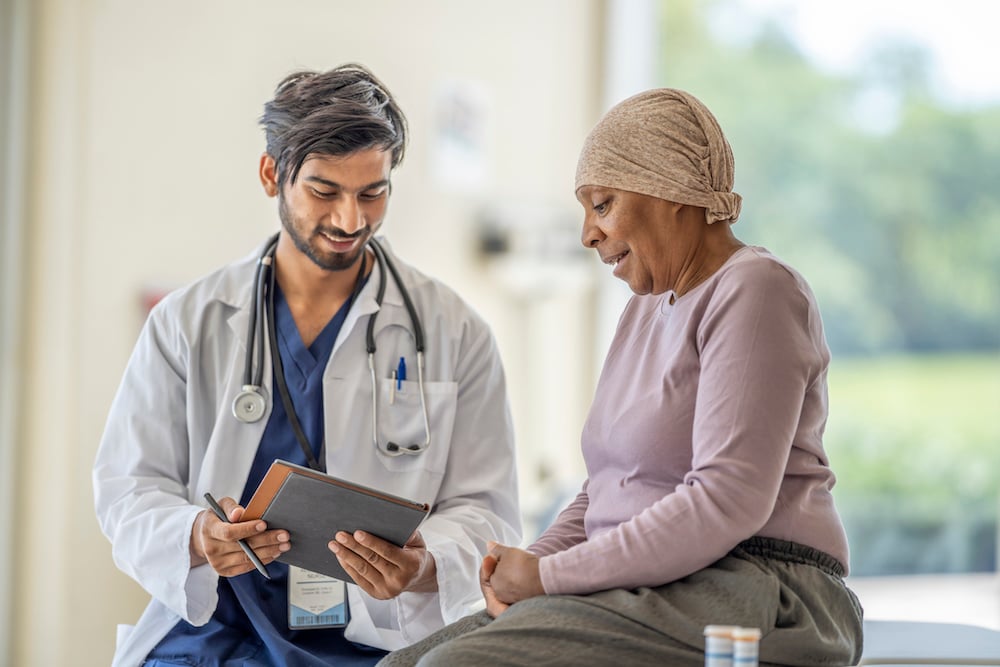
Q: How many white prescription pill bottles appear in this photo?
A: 2